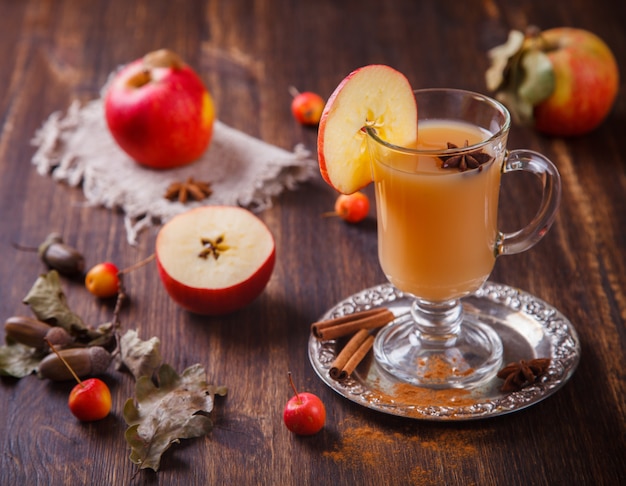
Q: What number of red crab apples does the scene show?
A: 5